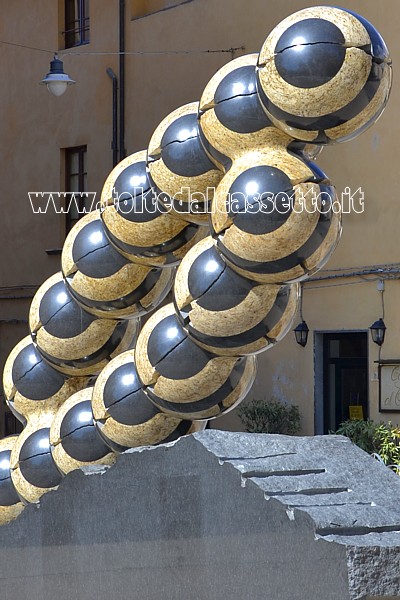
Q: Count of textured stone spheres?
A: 14